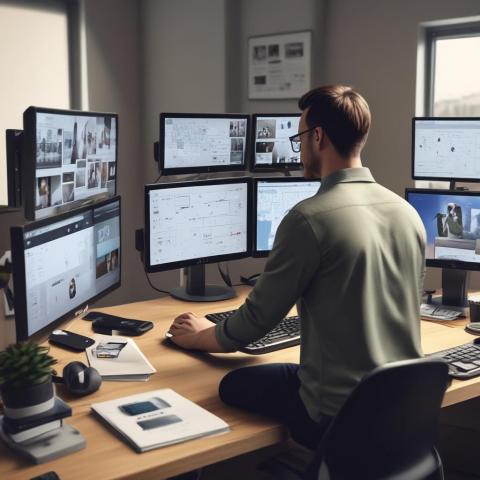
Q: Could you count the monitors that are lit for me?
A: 8